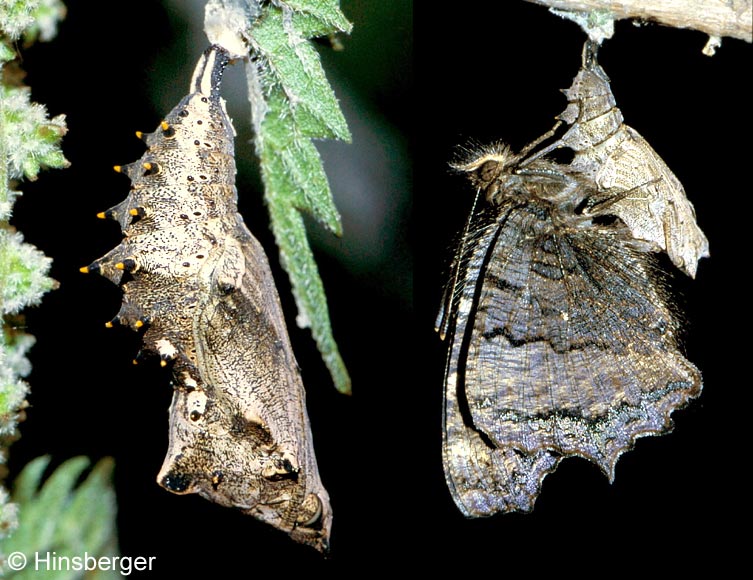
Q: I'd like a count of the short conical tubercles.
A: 12